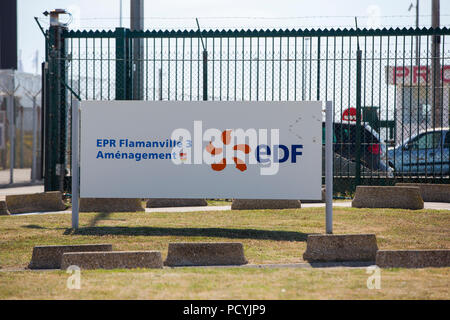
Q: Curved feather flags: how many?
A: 0